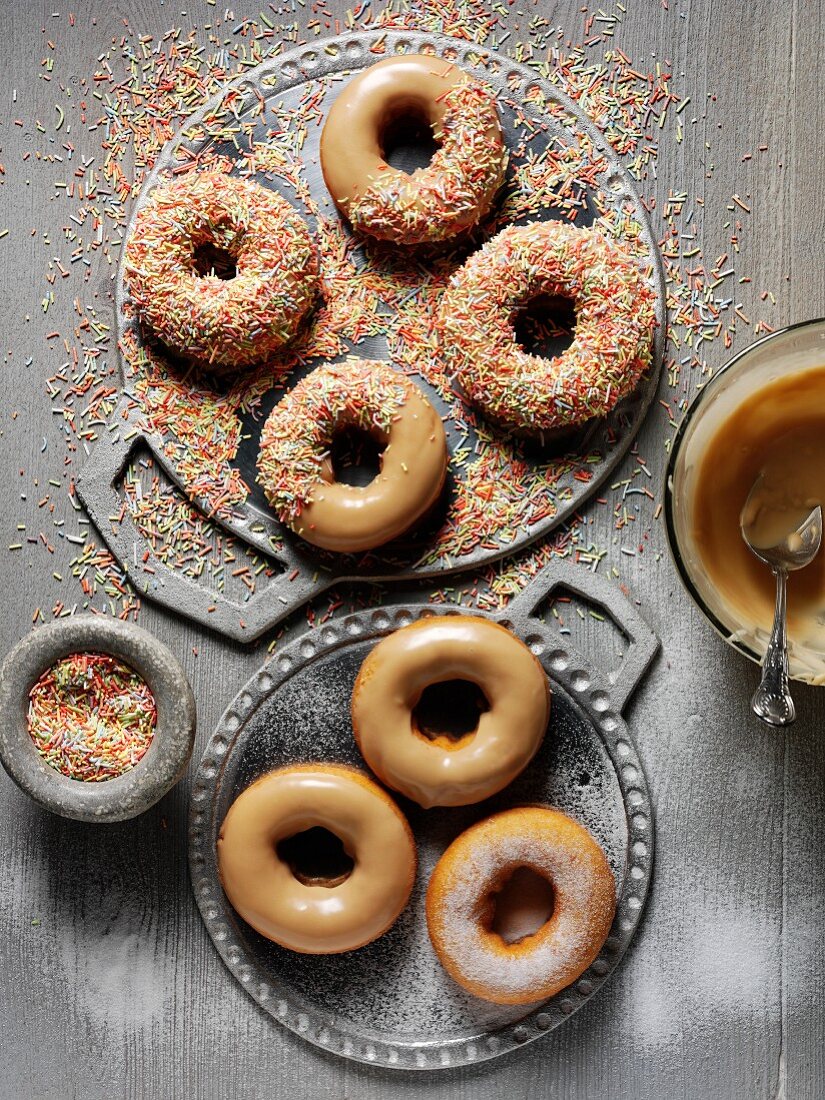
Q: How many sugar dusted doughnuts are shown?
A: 1